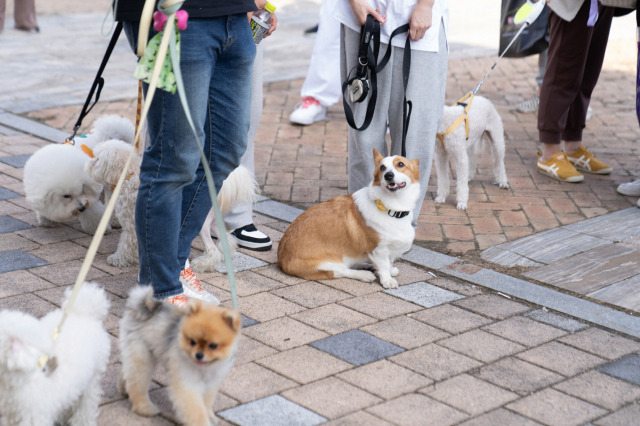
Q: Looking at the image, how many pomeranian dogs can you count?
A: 1